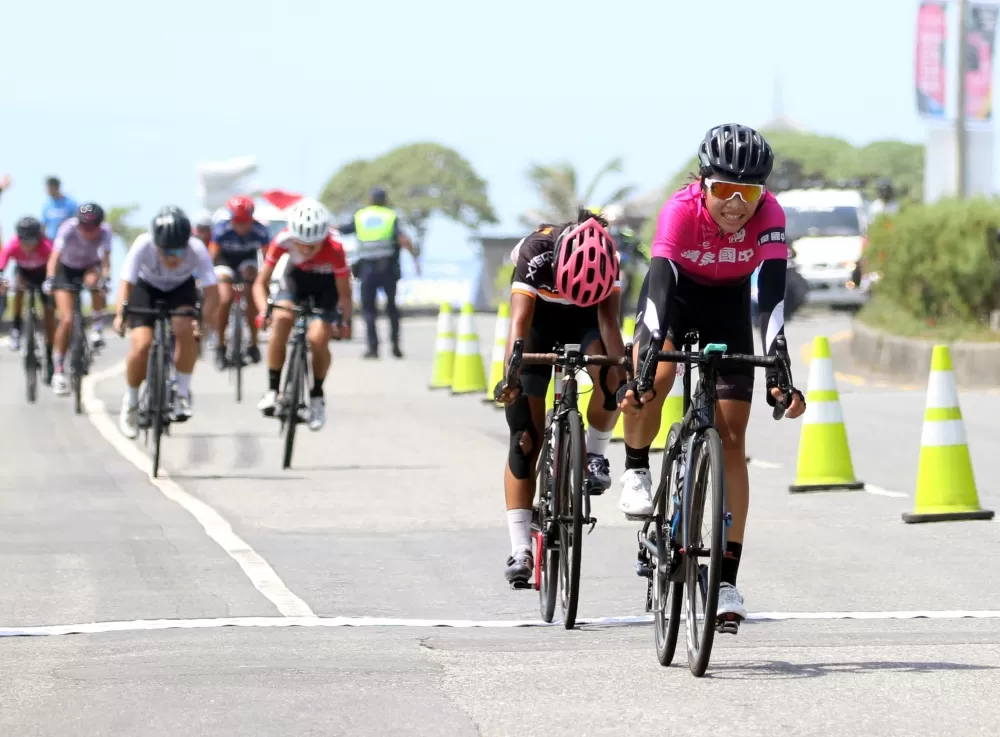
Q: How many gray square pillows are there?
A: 0